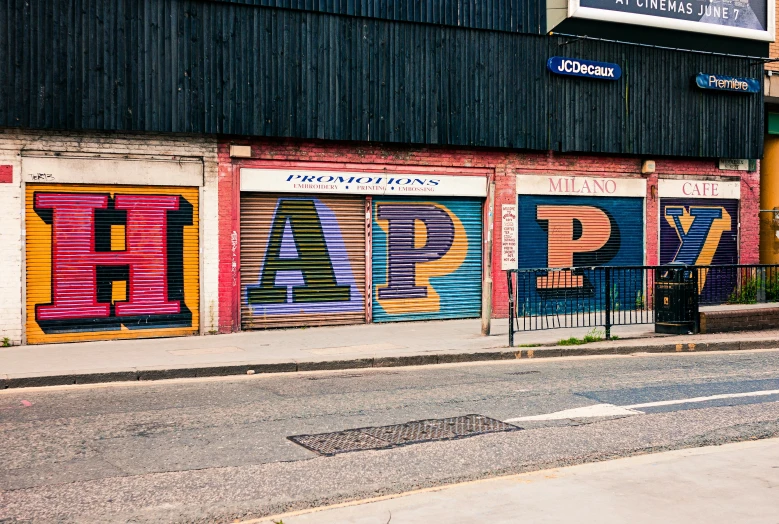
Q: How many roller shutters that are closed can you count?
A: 5